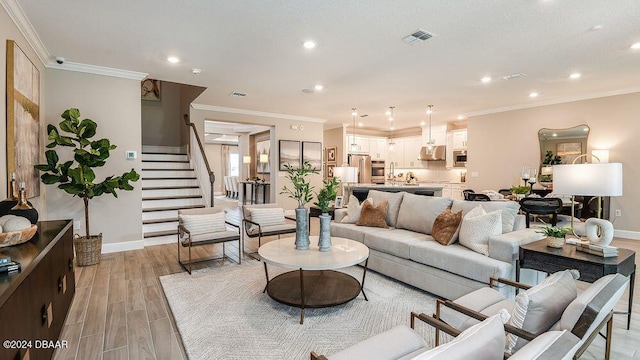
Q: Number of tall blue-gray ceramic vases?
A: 2